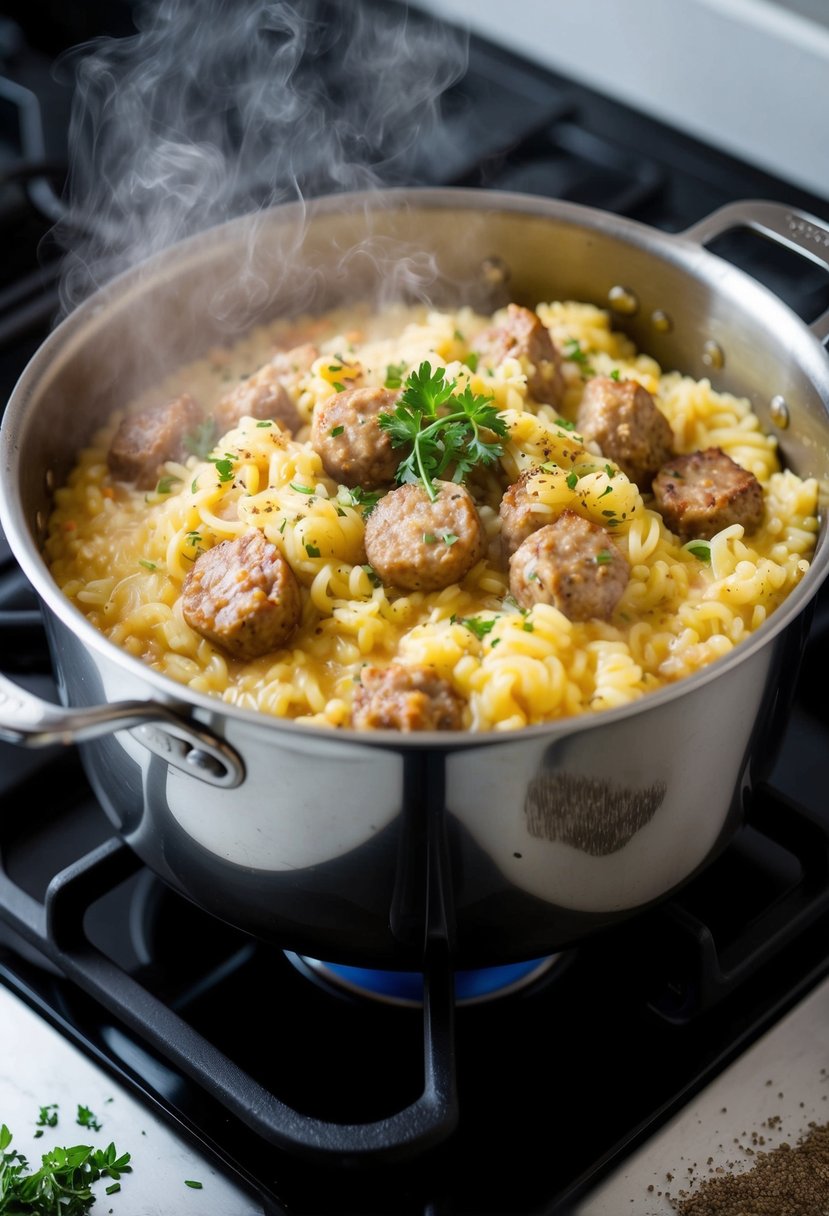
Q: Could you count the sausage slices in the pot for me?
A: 11